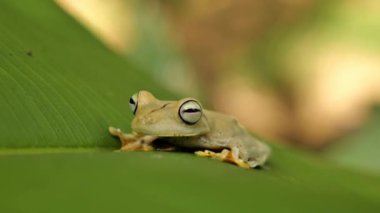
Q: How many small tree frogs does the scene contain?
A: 1